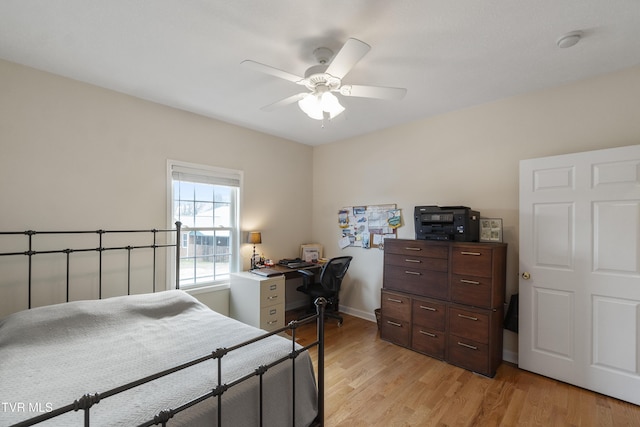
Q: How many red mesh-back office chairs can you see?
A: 0